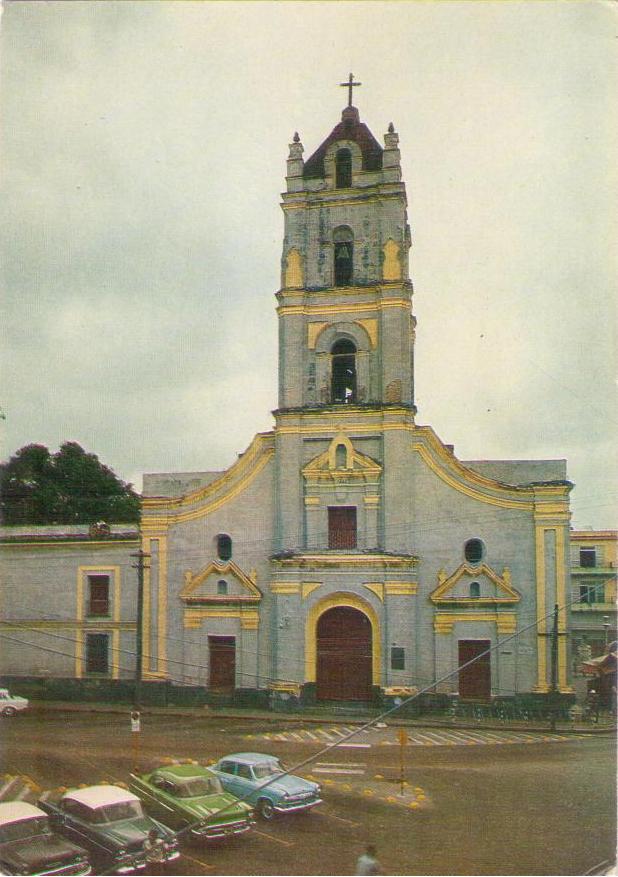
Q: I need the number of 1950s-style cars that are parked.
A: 4